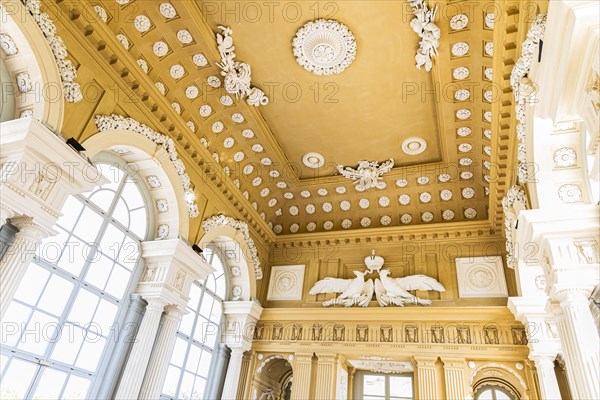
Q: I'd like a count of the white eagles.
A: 2